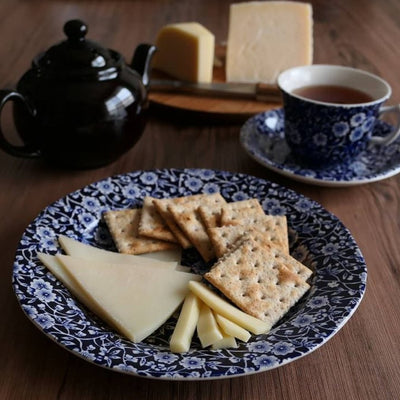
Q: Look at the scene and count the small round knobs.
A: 1